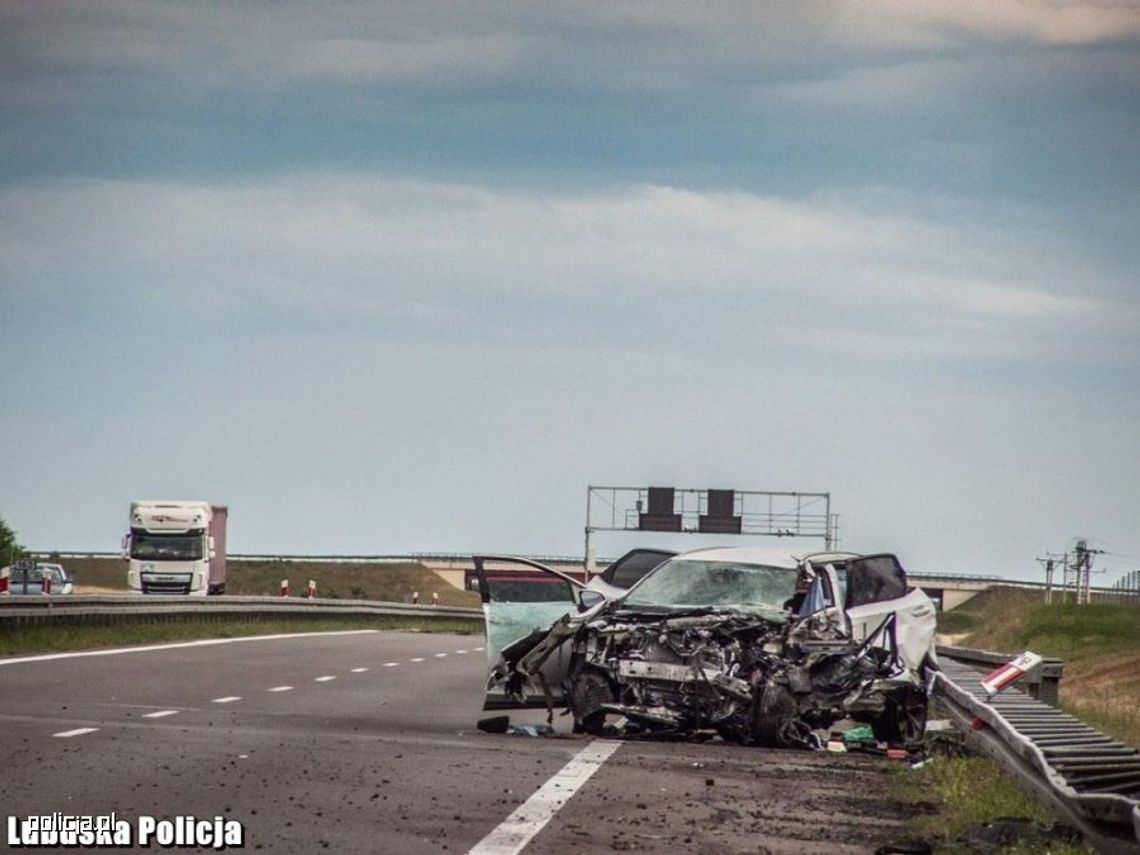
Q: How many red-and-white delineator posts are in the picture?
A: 7